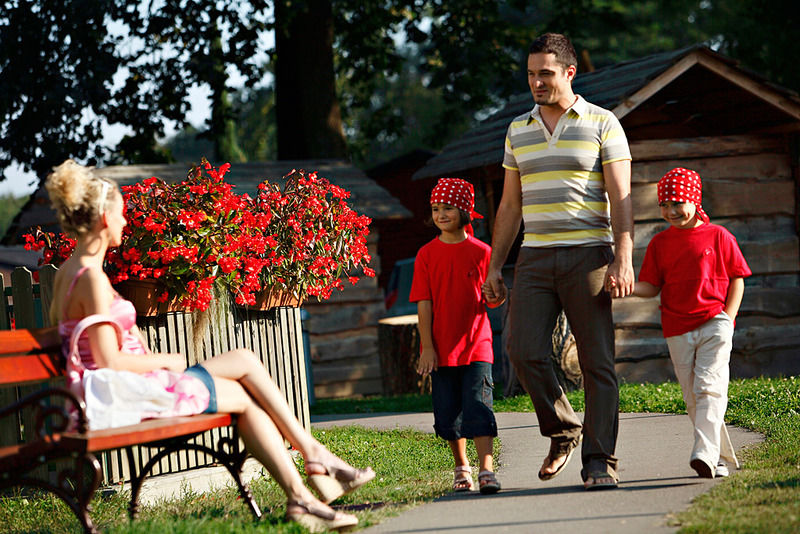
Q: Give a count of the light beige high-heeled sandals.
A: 2